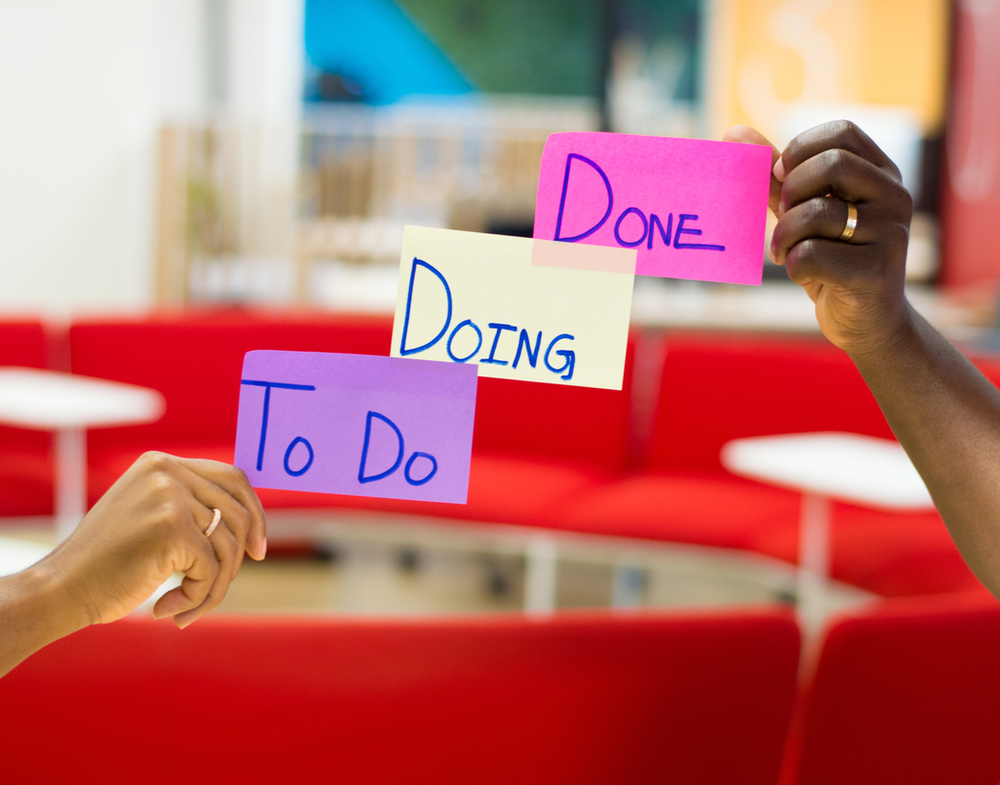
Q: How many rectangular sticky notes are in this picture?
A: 3